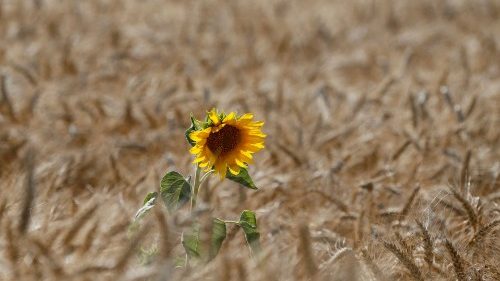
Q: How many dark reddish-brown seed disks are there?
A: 1